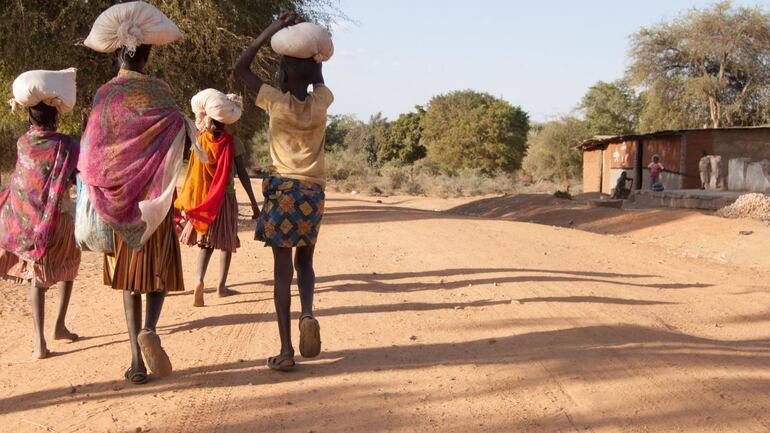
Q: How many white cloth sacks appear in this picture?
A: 4